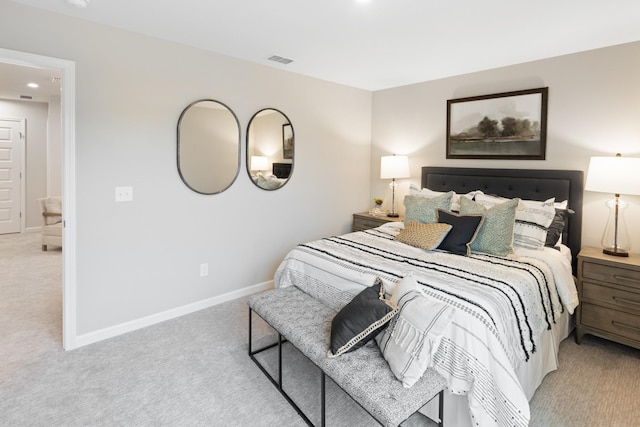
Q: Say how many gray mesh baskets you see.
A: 0